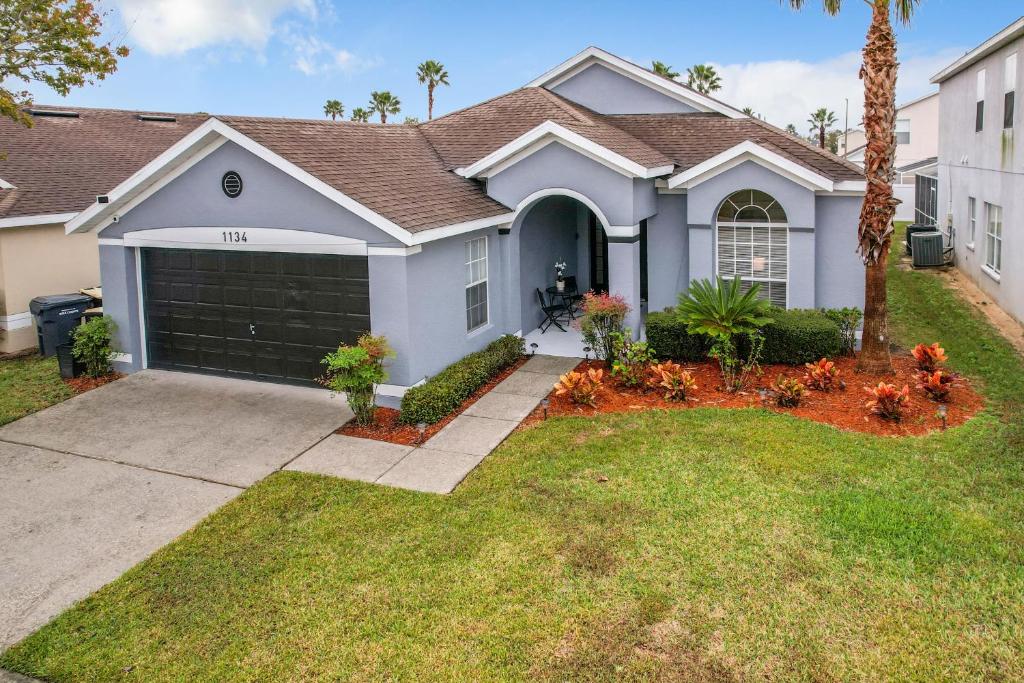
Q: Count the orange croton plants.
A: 7